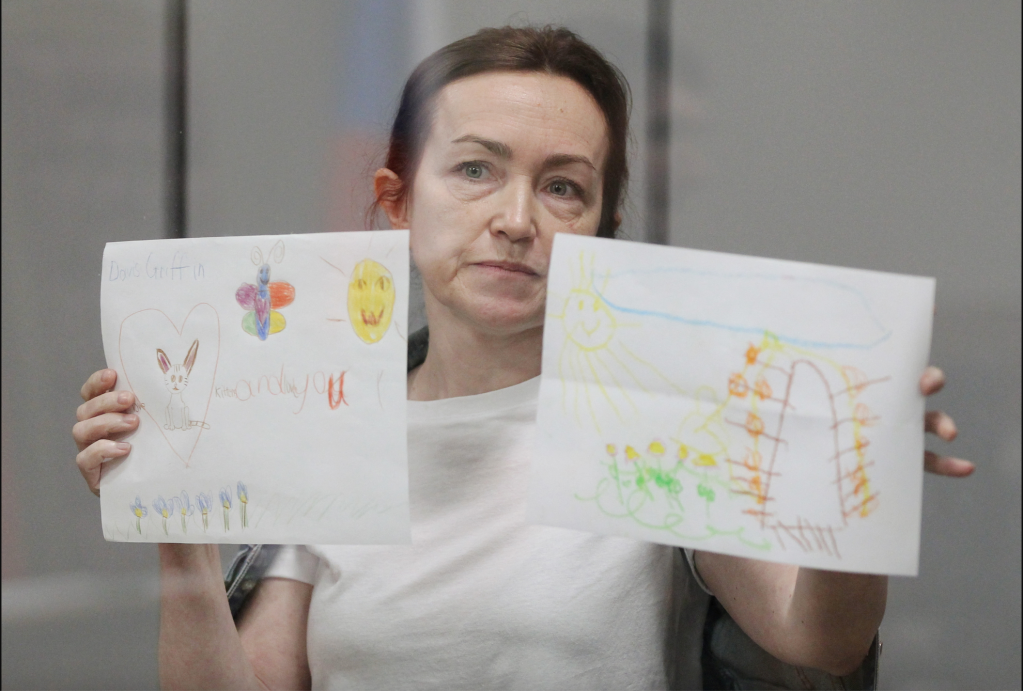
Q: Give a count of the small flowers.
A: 11